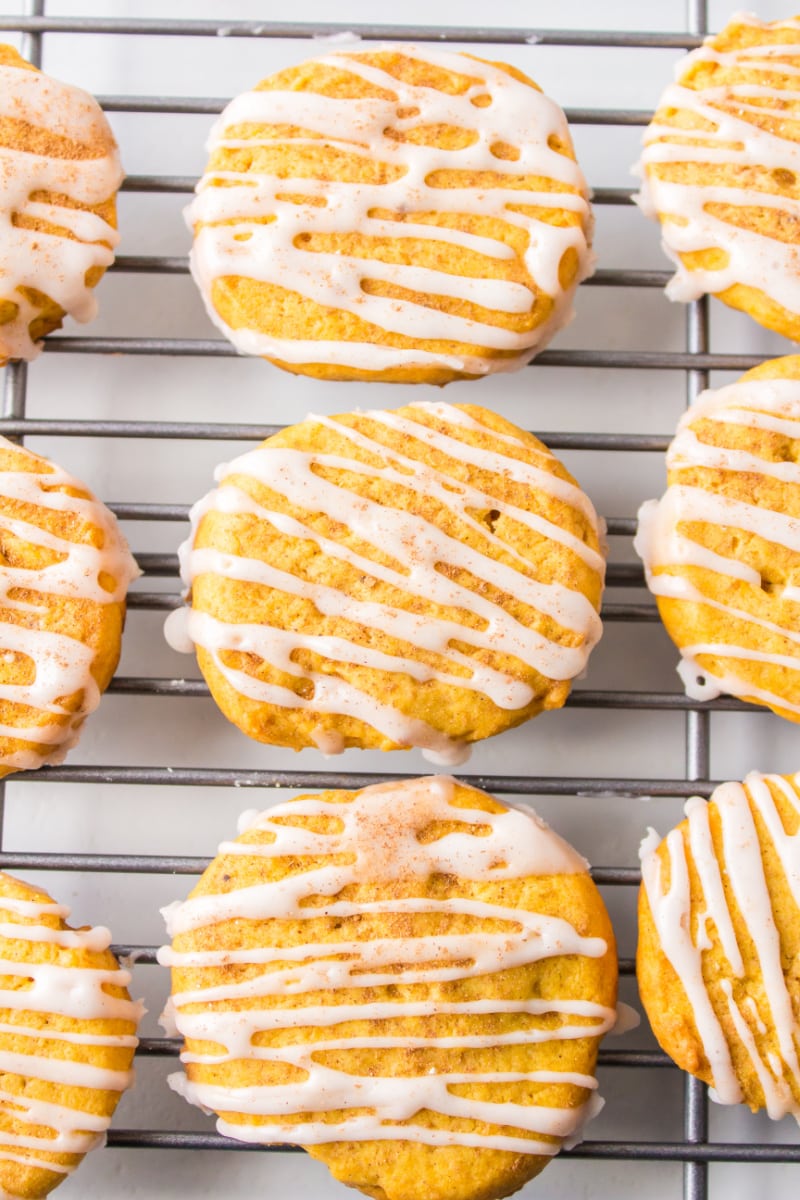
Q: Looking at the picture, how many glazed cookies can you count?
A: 9